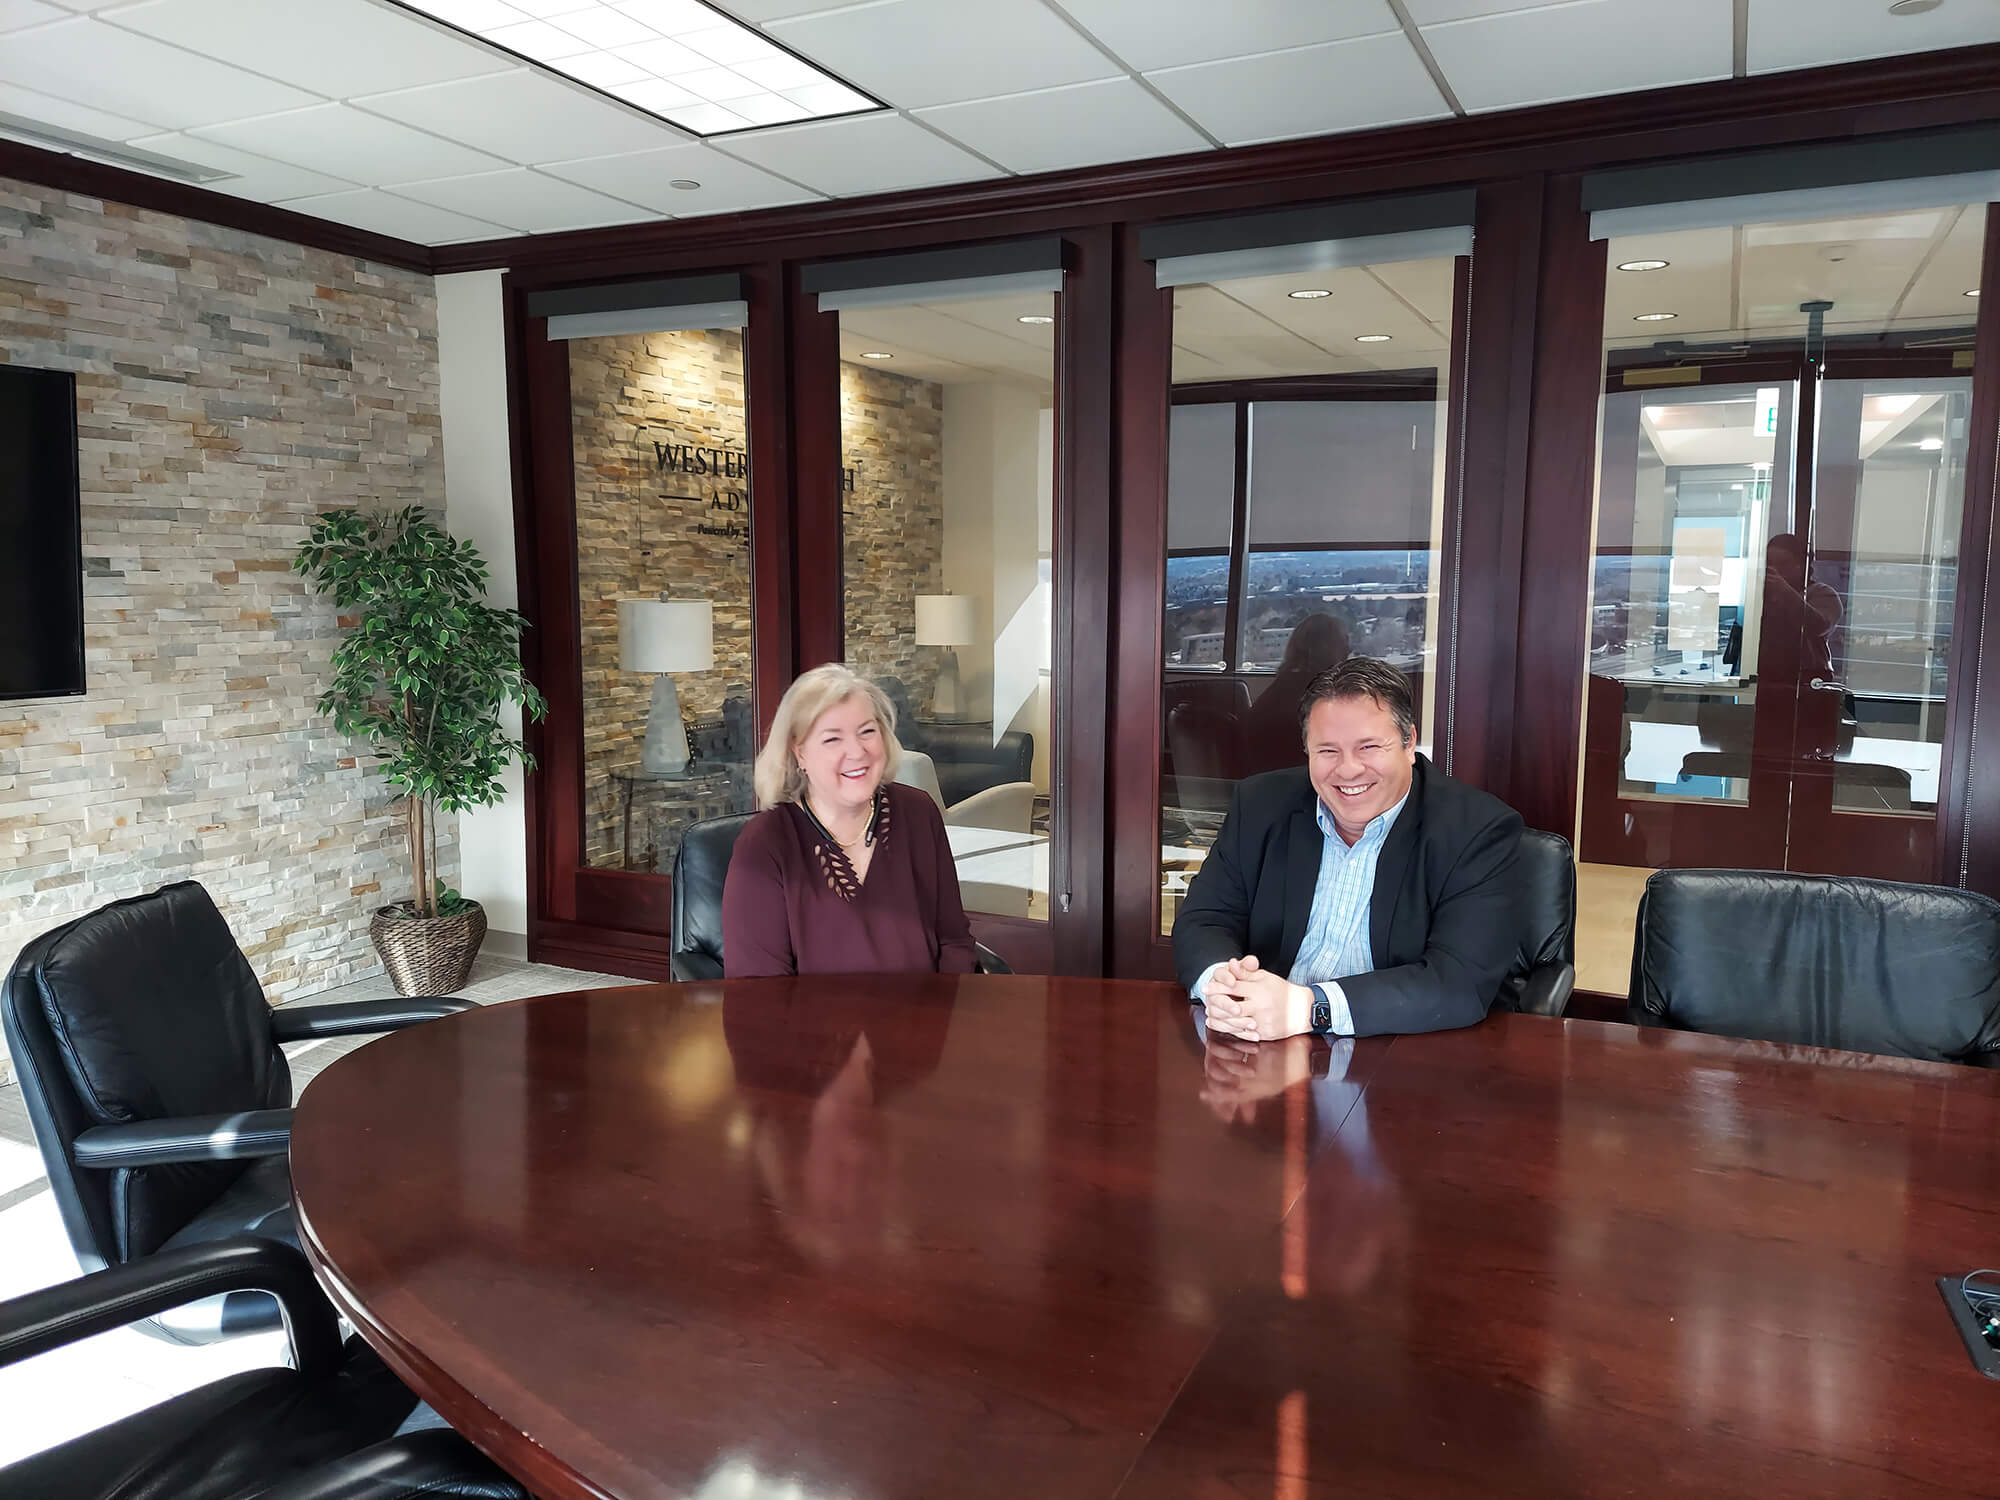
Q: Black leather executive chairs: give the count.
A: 5